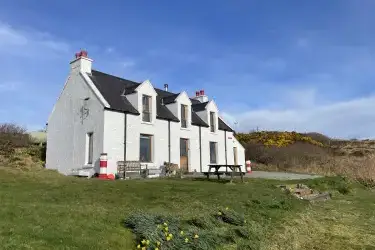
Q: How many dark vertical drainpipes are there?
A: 4